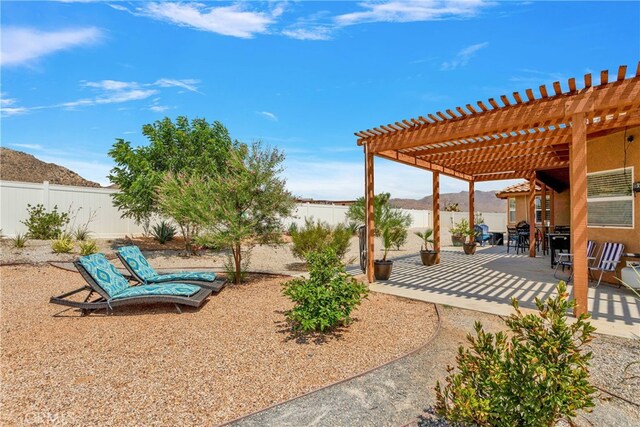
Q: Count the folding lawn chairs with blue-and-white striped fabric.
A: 2